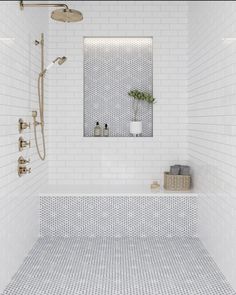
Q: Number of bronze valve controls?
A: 4